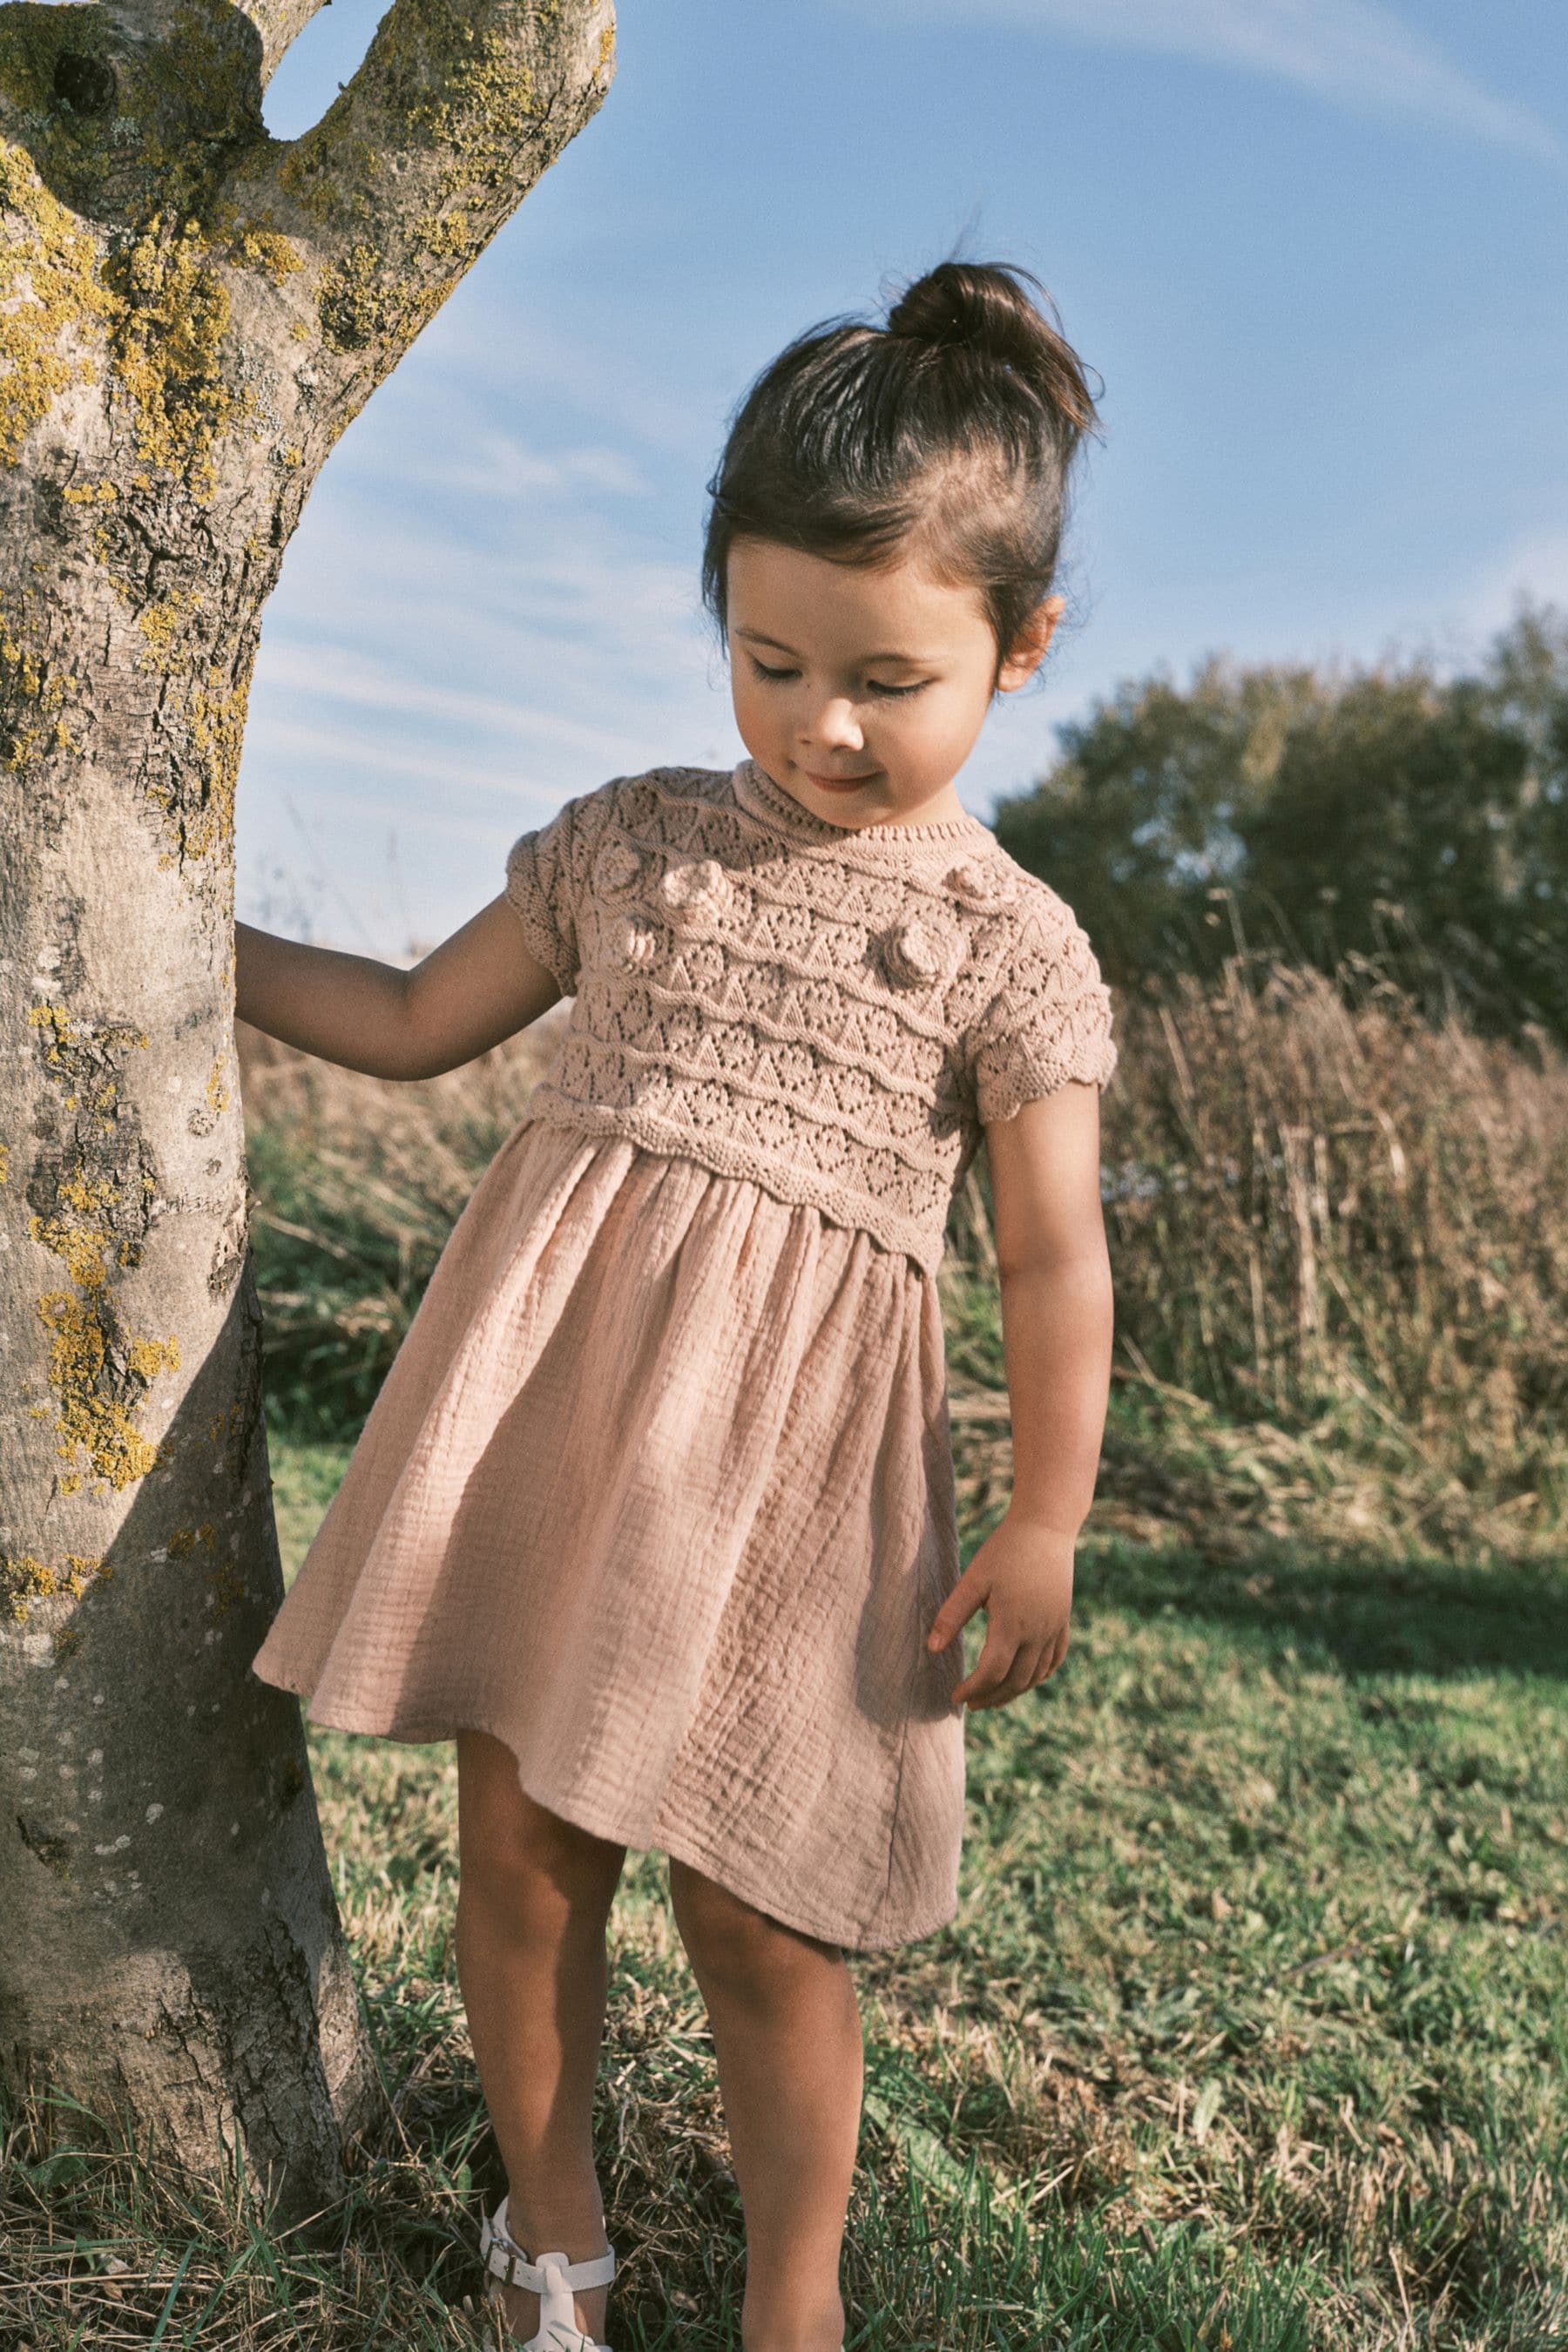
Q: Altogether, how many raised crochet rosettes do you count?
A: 5